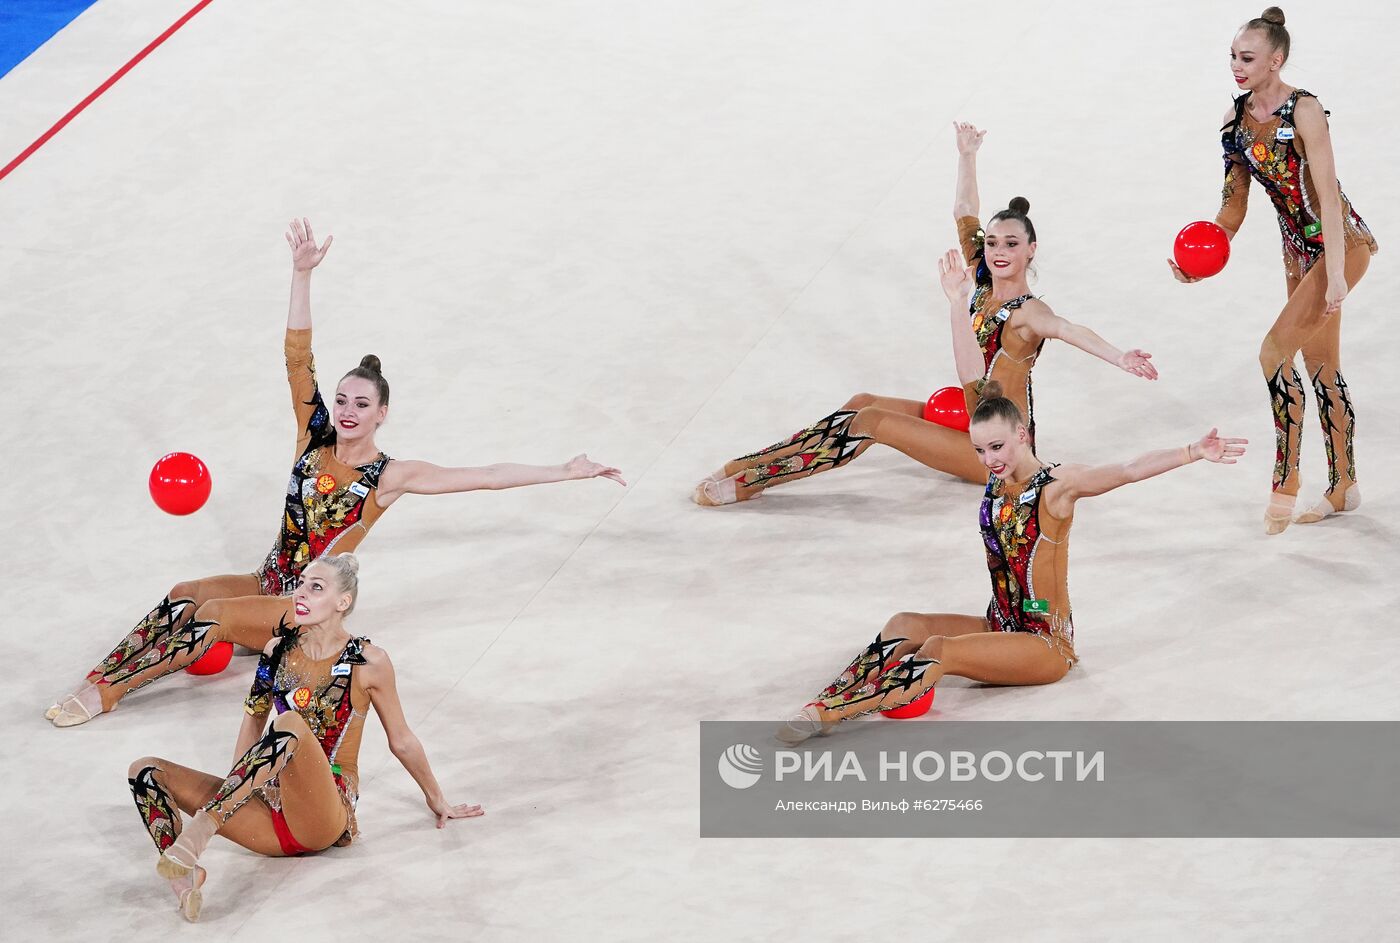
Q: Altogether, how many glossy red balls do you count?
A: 5